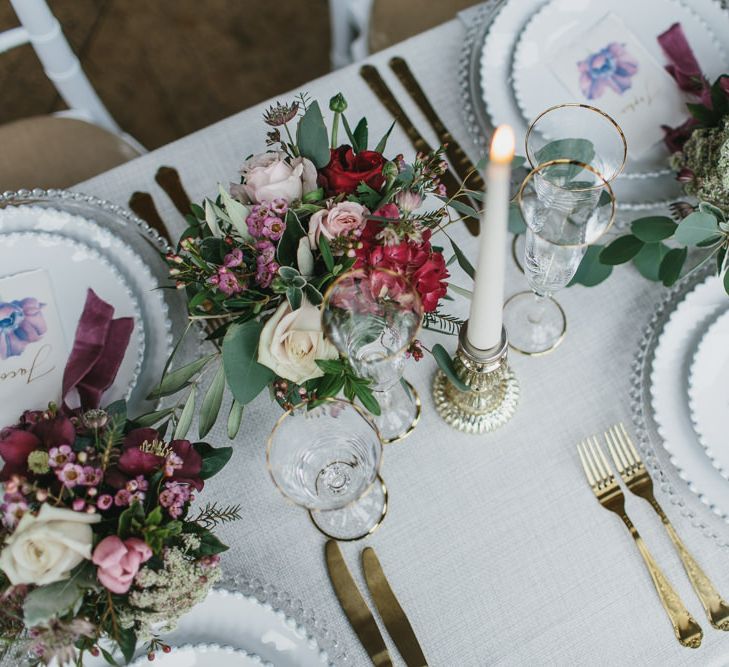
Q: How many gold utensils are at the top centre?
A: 2